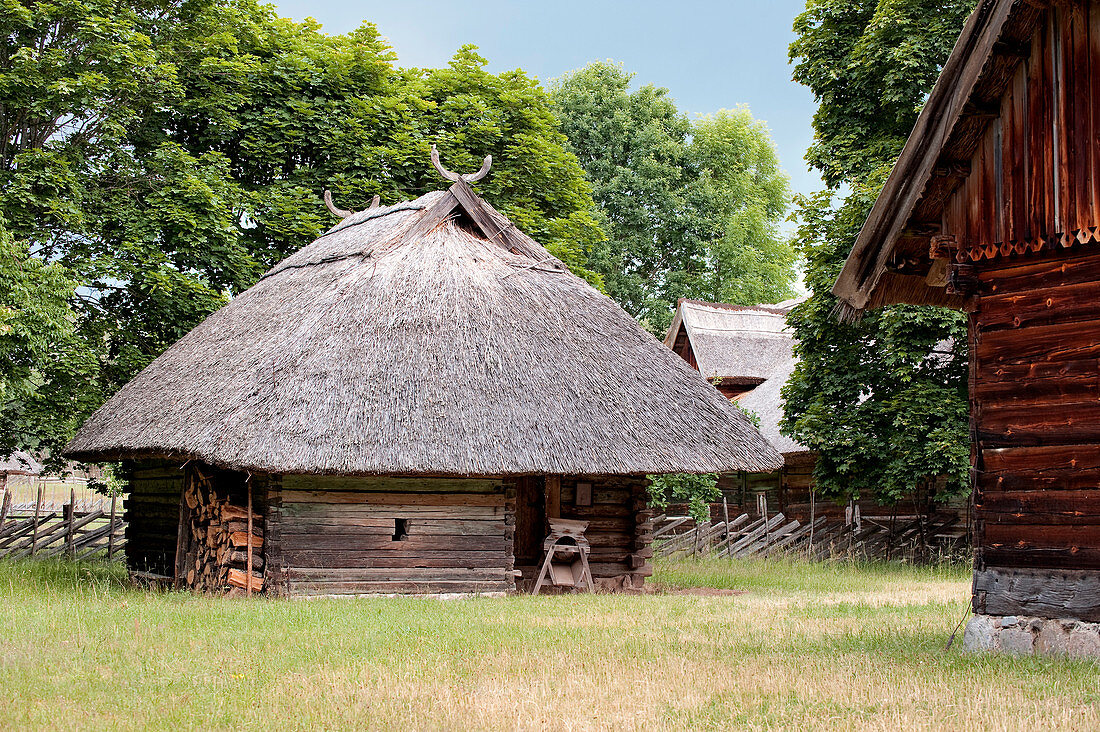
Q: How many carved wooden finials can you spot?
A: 2